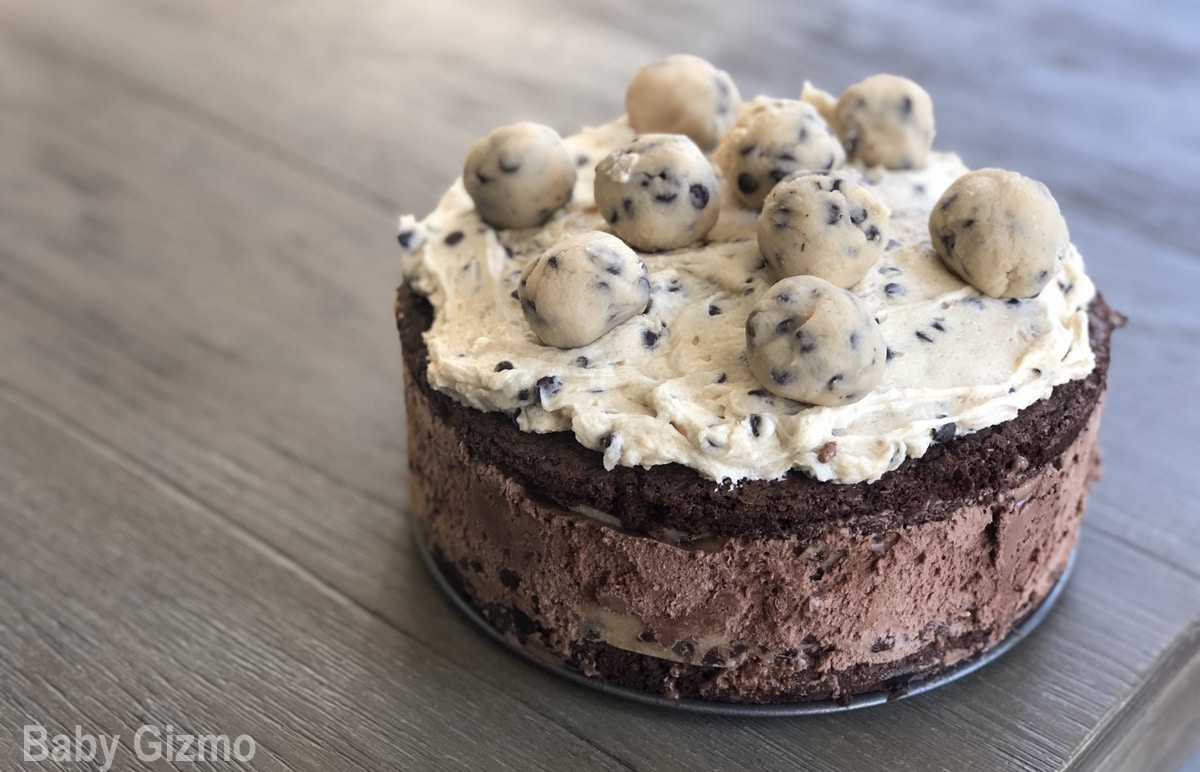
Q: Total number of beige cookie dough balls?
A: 9